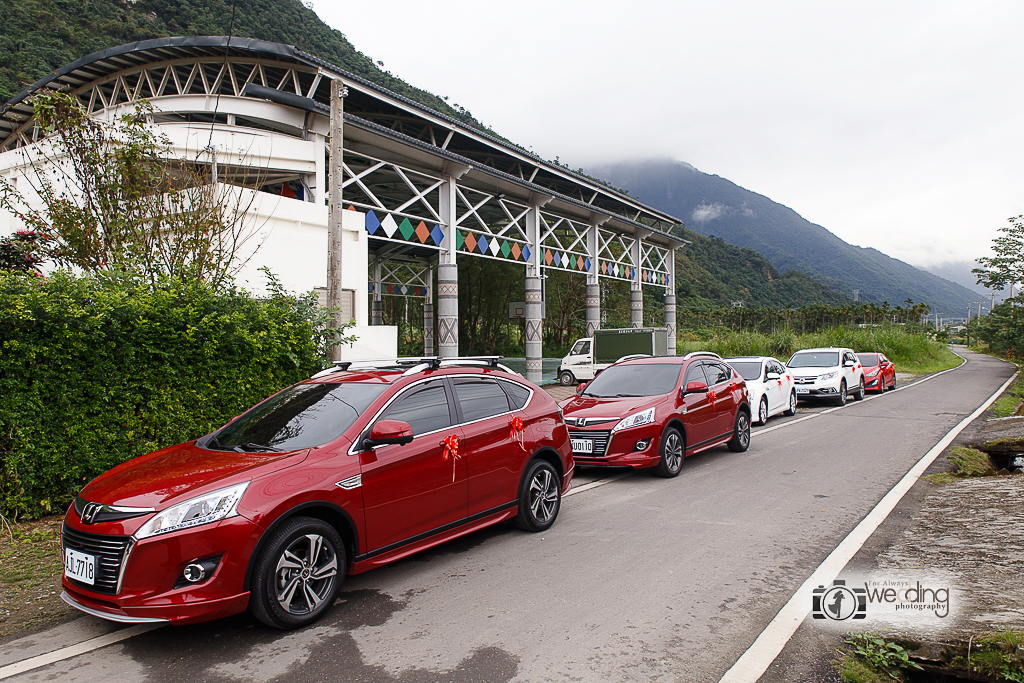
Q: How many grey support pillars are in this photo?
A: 7